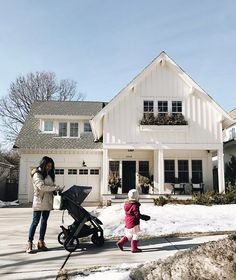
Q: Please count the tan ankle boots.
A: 2